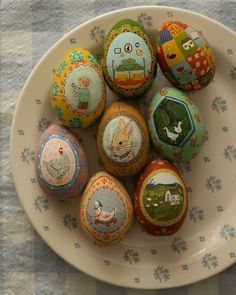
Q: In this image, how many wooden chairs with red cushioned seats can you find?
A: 0